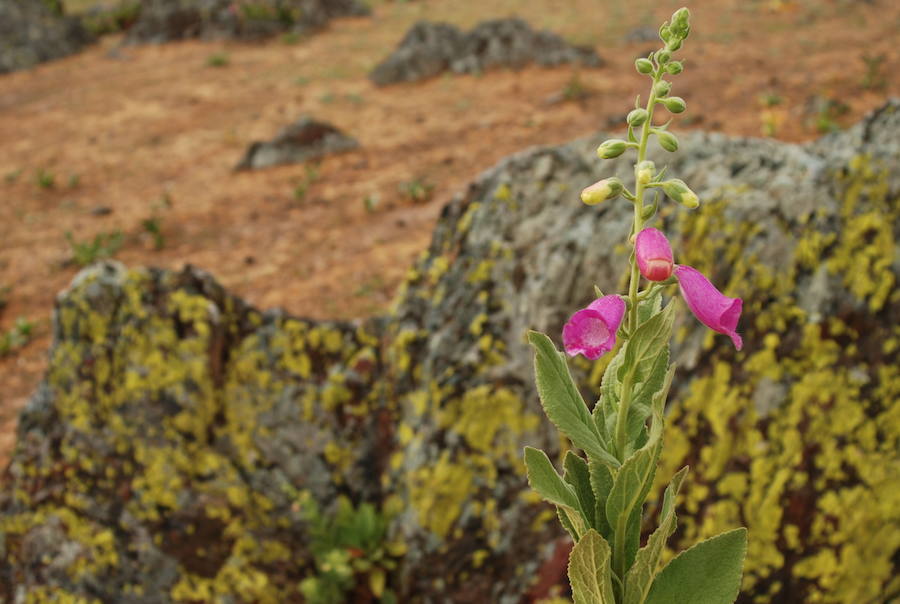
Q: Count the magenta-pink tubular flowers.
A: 3